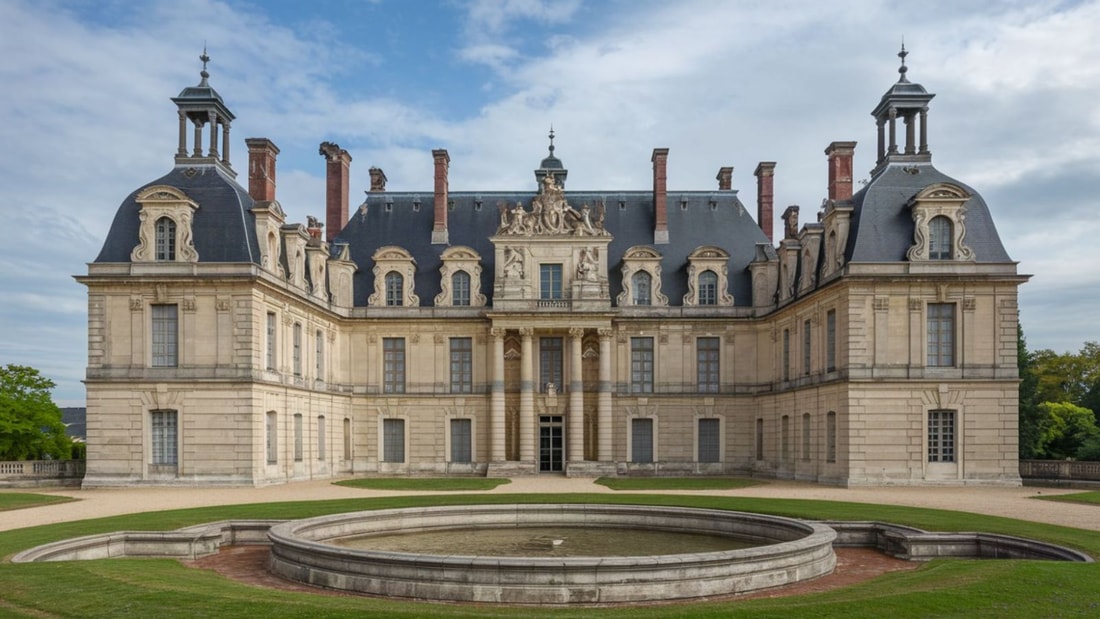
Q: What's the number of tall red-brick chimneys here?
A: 6